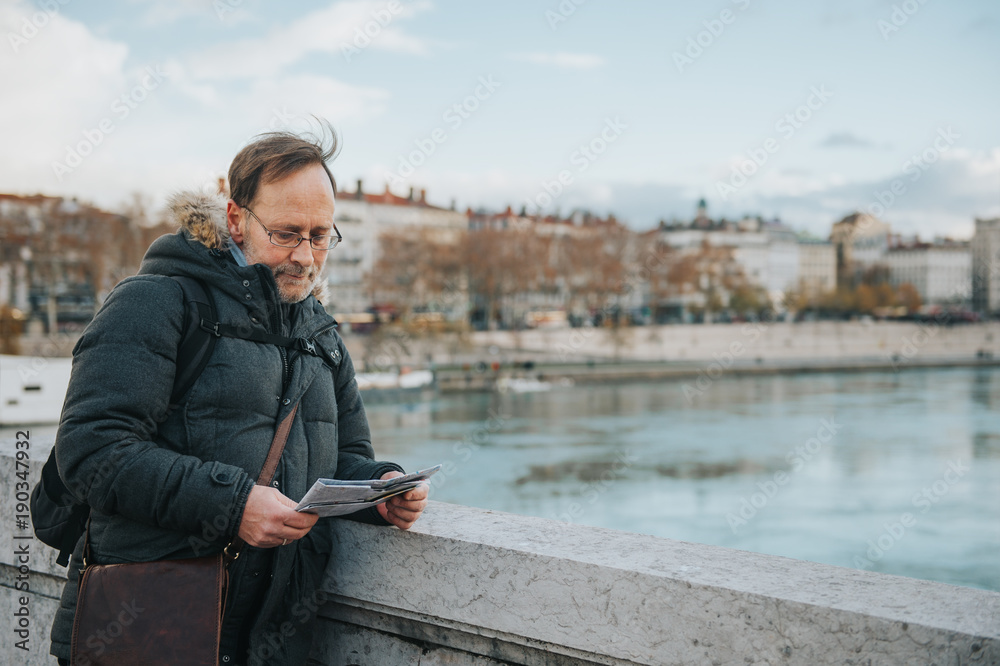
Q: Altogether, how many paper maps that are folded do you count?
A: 1